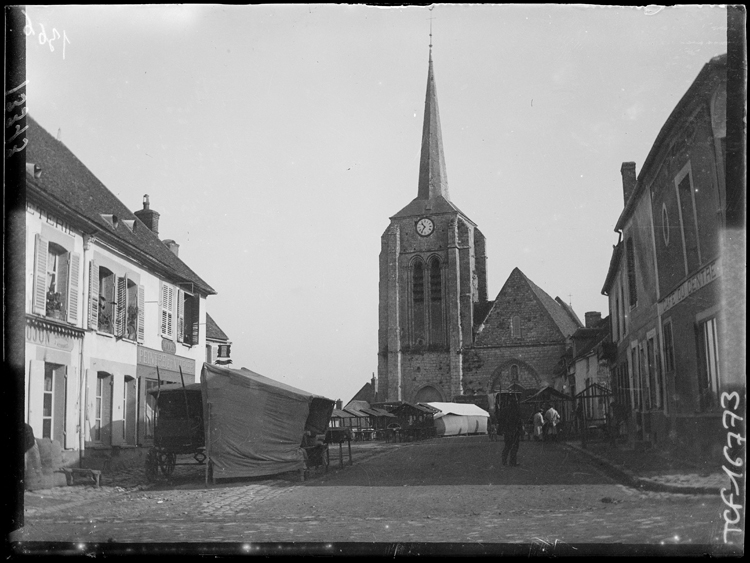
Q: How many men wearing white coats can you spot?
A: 2